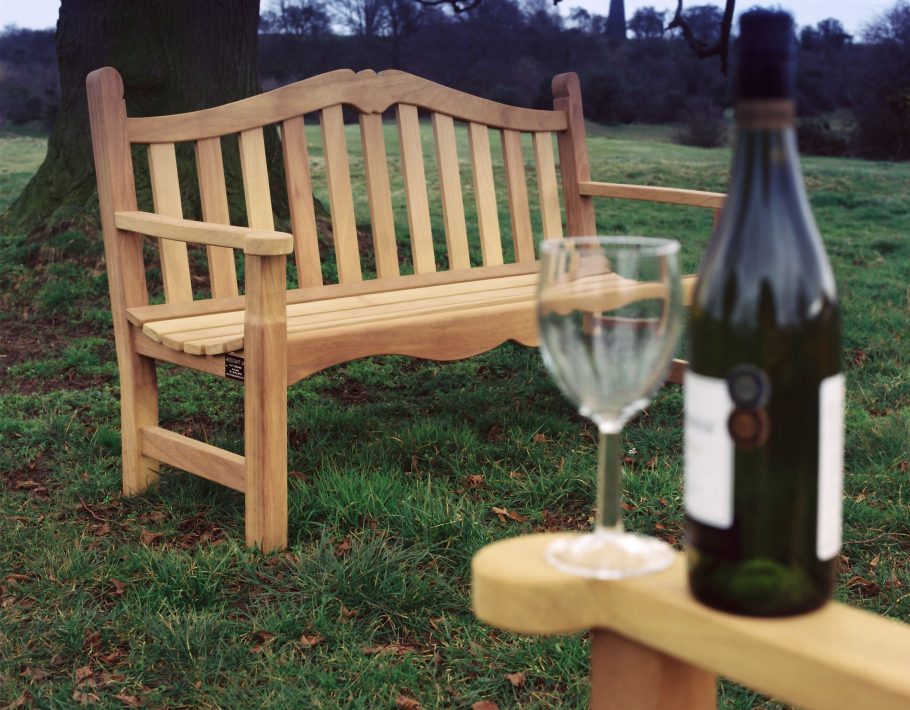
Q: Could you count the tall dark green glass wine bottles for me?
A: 1